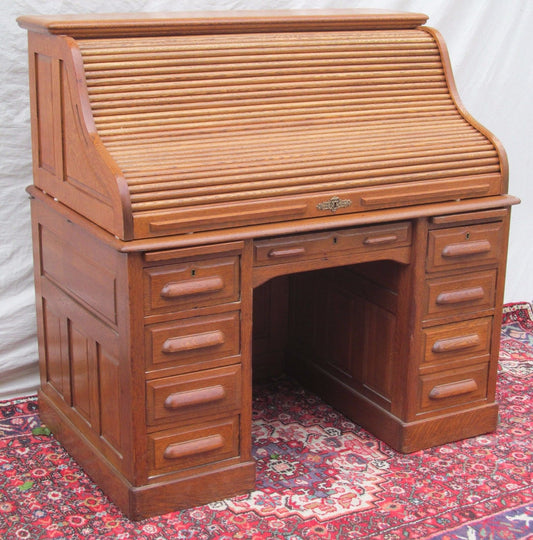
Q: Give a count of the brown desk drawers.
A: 9